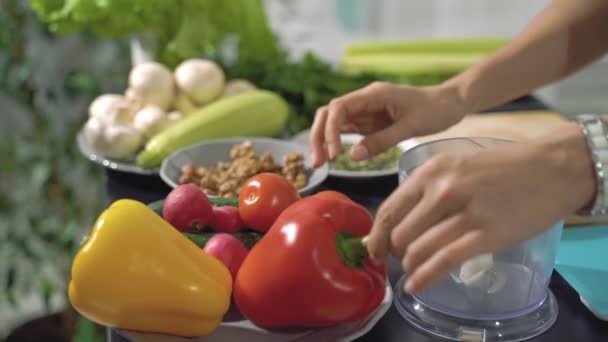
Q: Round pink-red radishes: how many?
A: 3